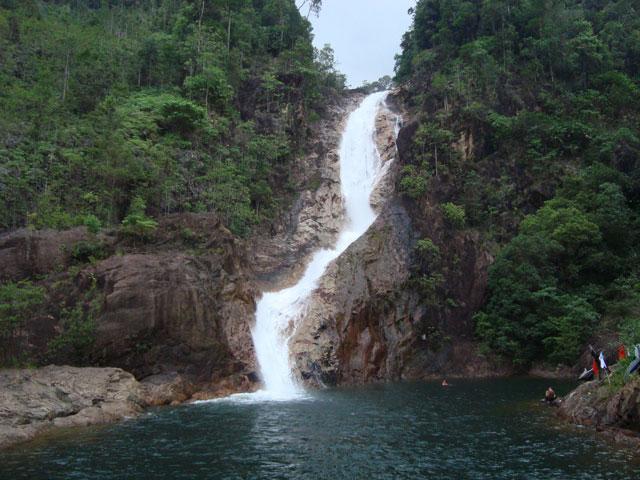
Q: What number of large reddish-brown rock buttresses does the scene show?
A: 2